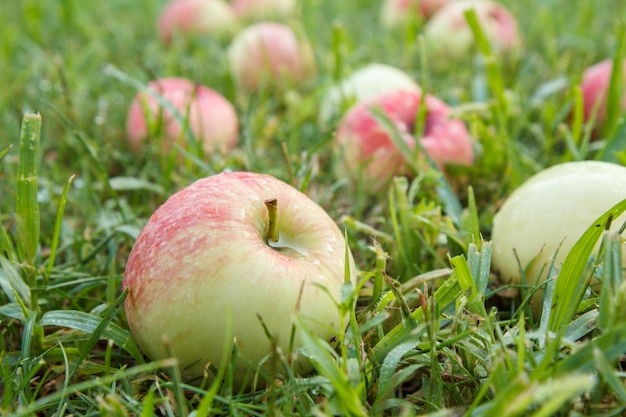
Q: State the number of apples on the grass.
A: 11